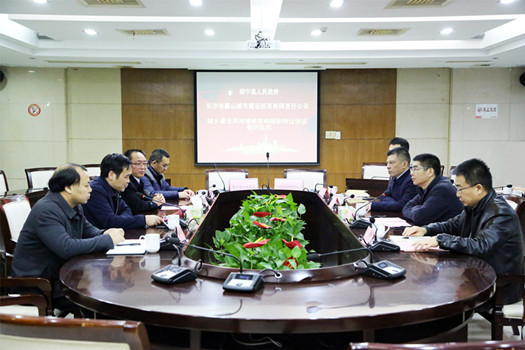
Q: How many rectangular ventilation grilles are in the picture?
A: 4